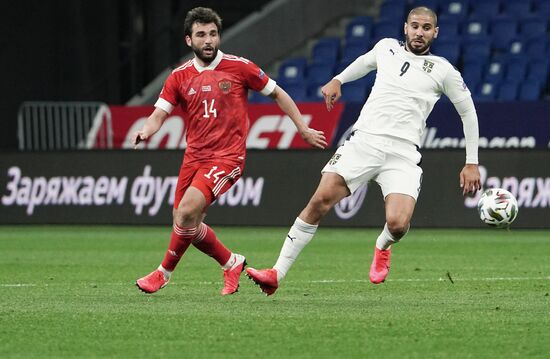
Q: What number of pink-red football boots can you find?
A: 4